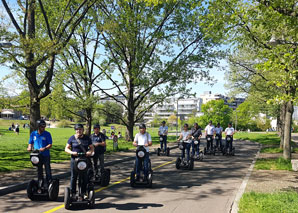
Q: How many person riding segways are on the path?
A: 10